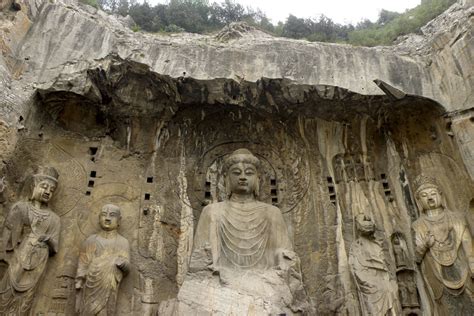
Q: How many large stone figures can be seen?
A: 5